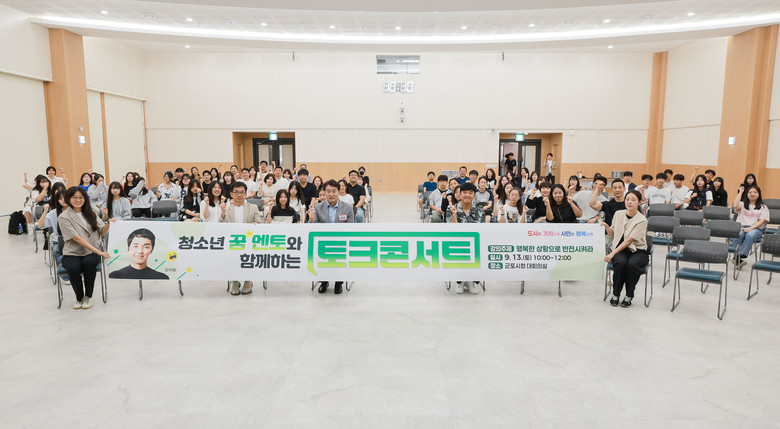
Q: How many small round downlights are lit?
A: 11